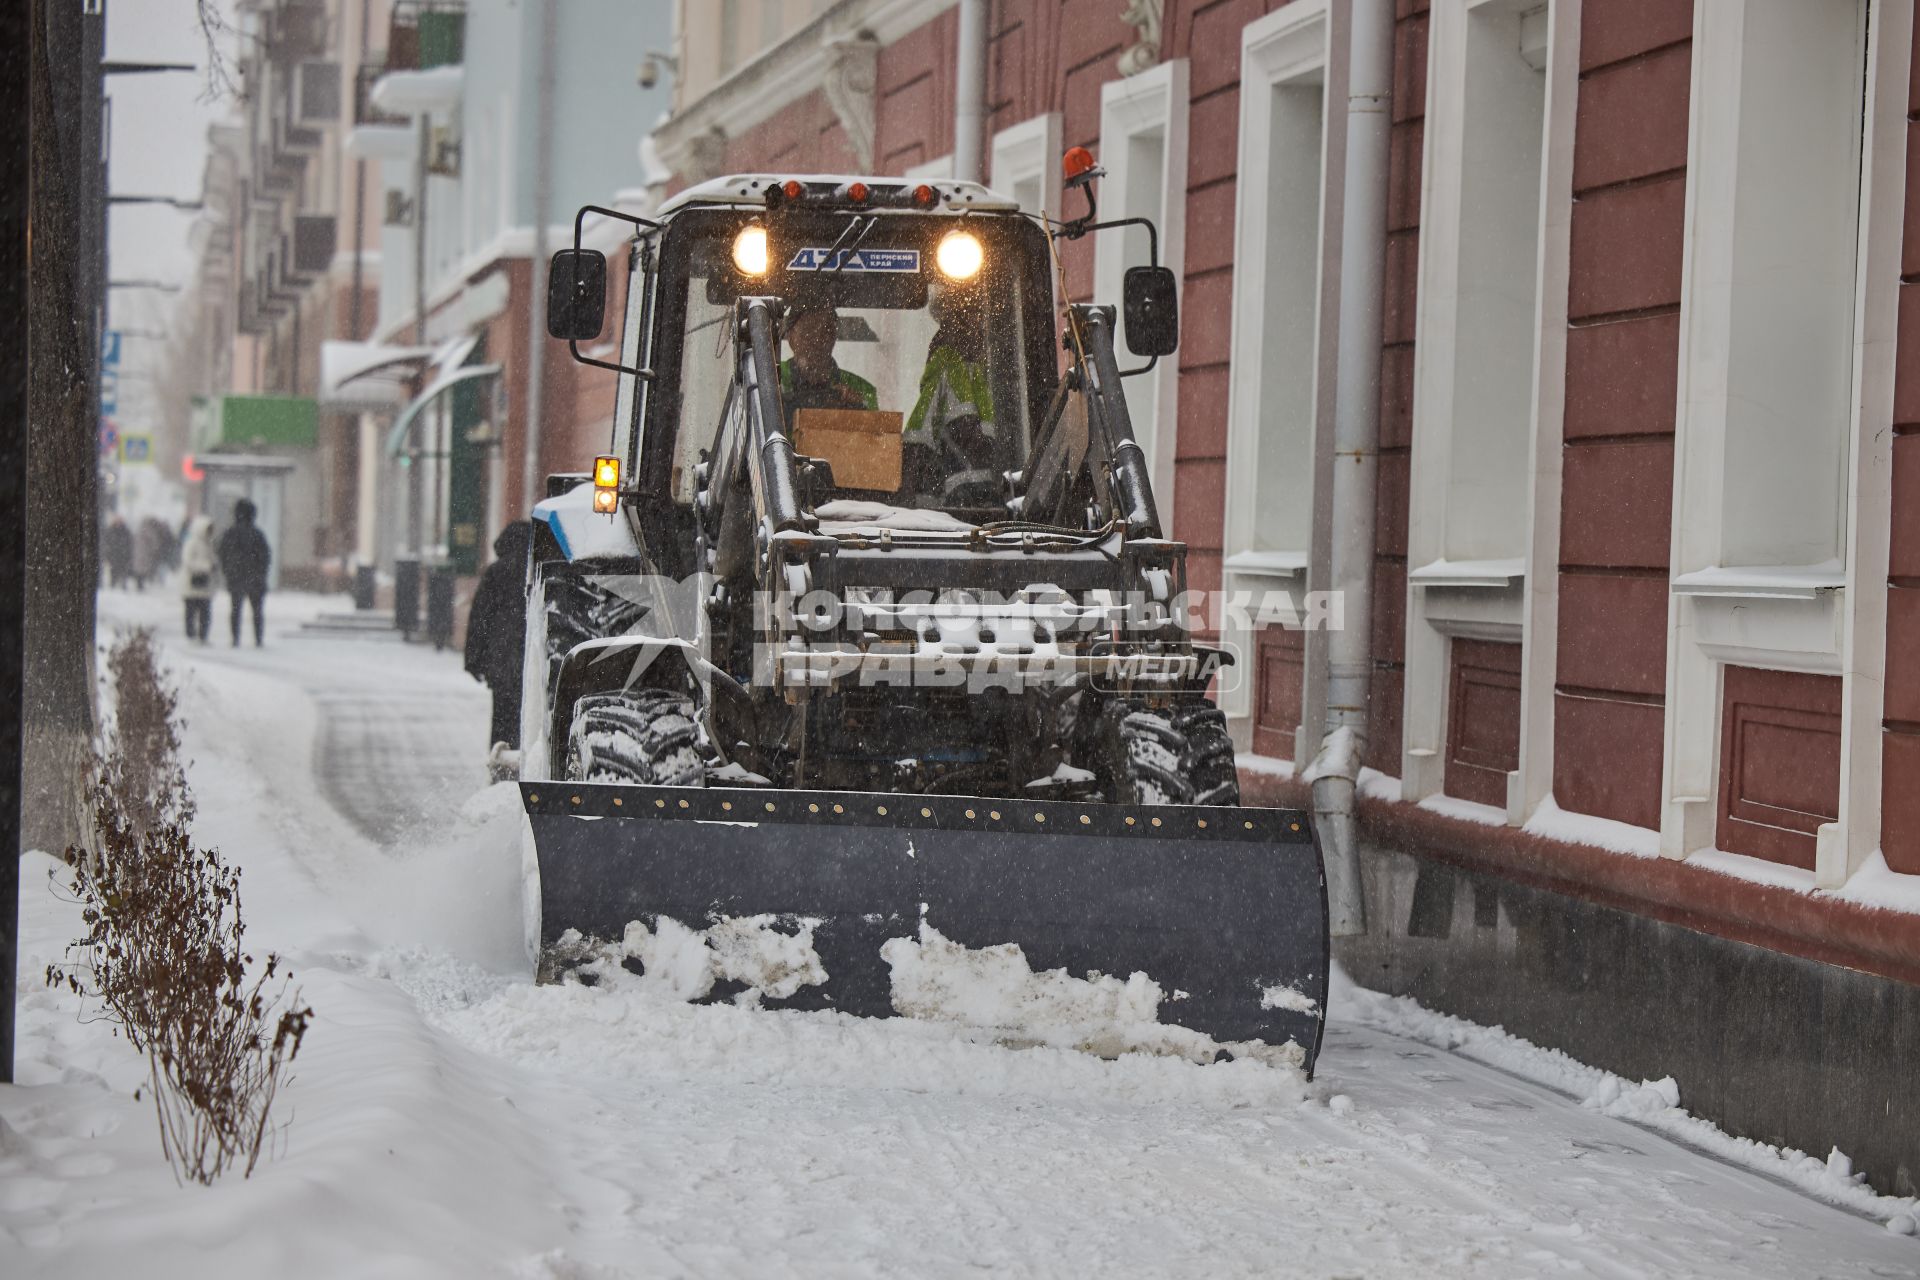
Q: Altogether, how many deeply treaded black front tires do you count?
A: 2